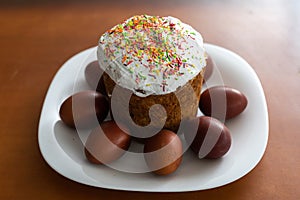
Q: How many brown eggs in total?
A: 7